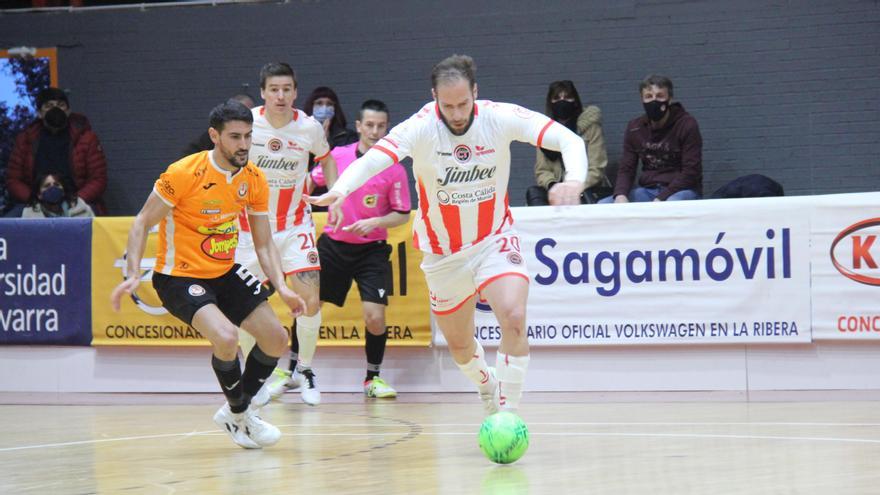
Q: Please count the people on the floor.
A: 4